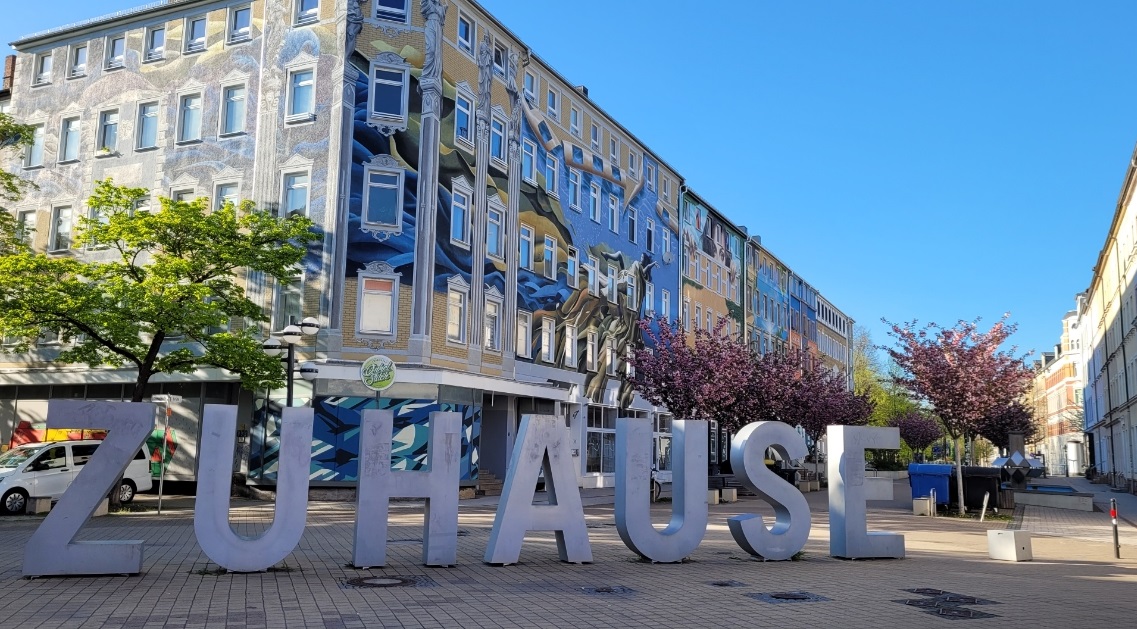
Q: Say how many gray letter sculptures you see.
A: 7